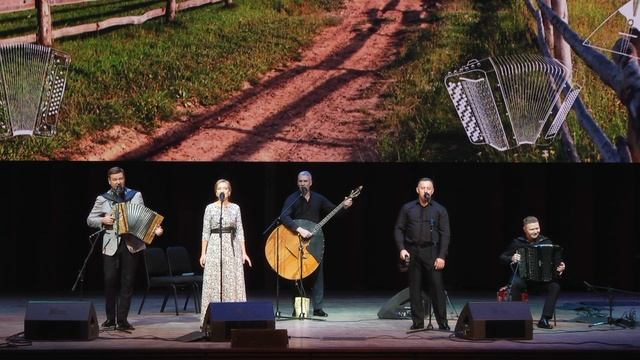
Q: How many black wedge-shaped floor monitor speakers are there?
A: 4